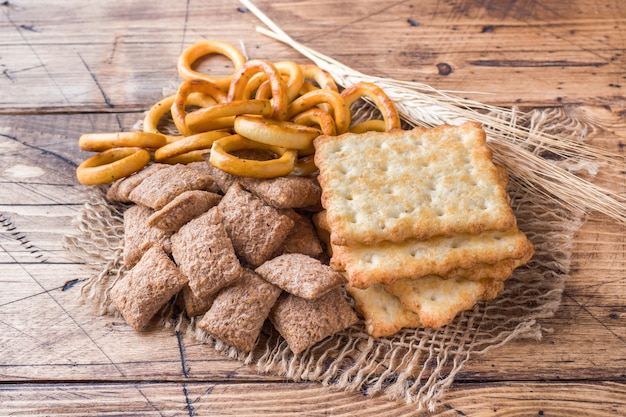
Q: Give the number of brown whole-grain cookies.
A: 14